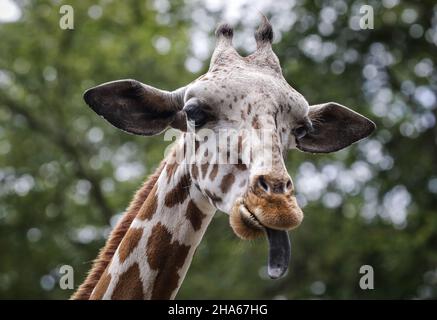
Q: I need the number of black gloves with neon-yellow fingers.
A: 0